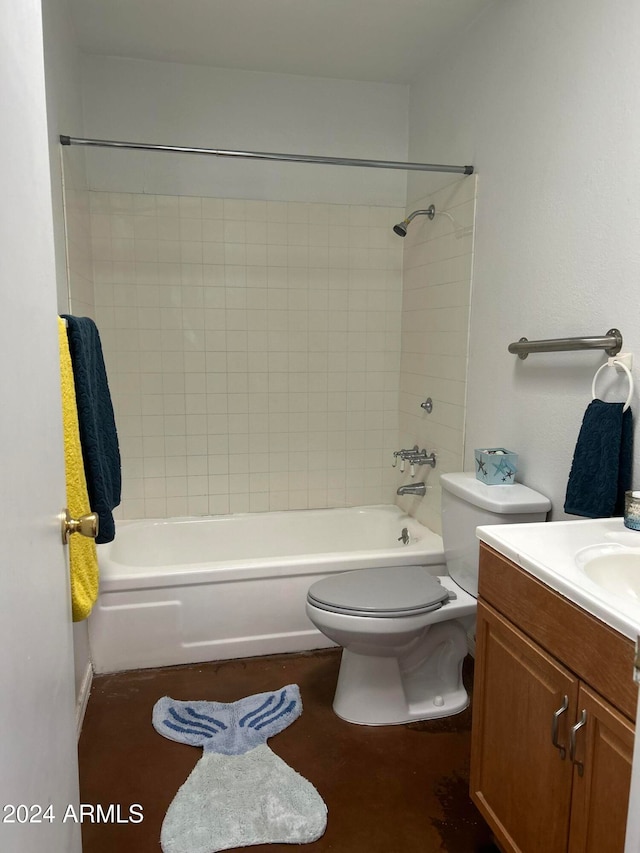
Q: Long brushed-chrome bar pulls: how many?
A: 2